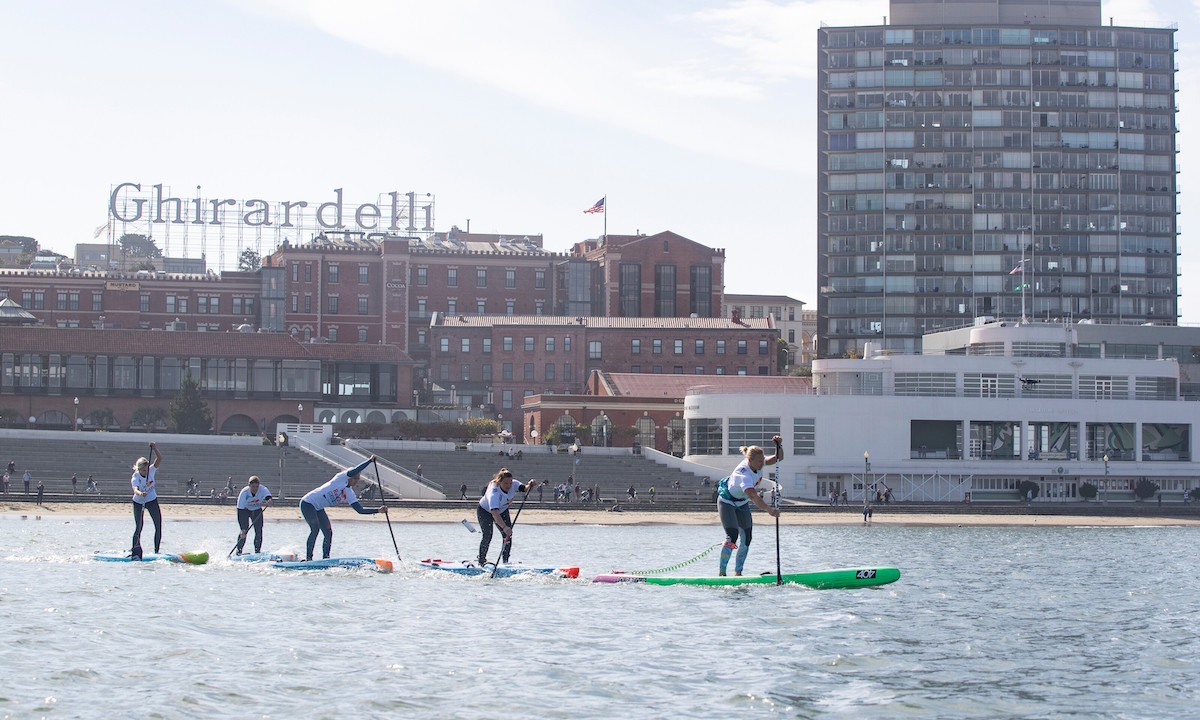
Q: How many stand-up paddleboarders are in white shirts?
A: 5